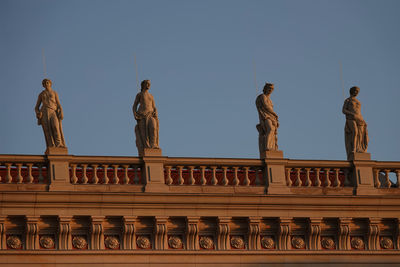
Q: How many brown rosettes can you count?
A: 13